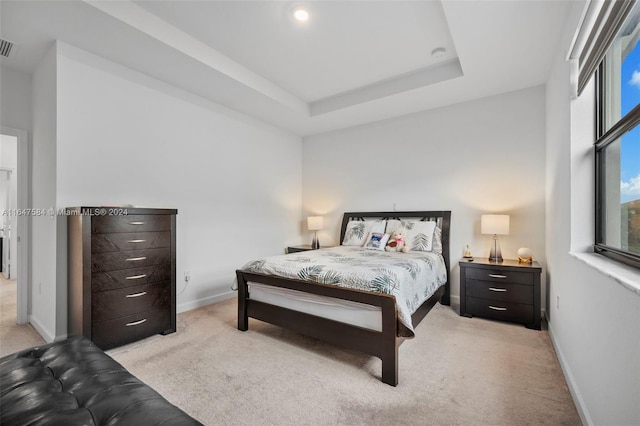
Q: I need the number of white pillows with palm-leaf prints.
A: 2